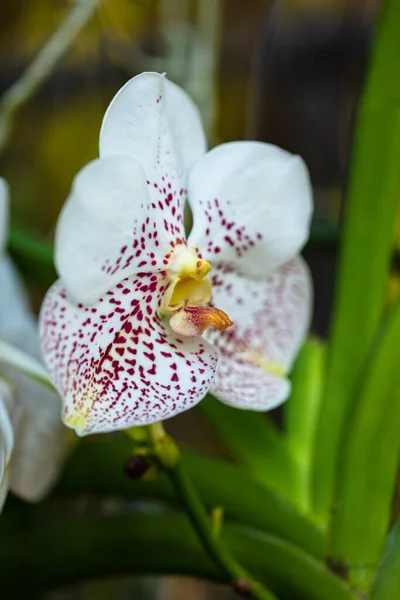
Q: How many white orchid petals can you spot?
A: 5